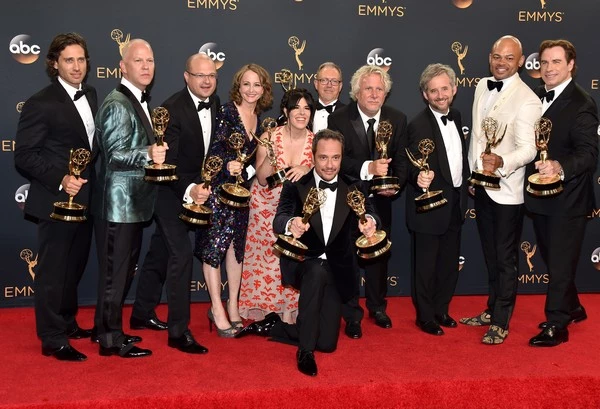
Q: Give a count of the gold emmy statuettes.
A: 12